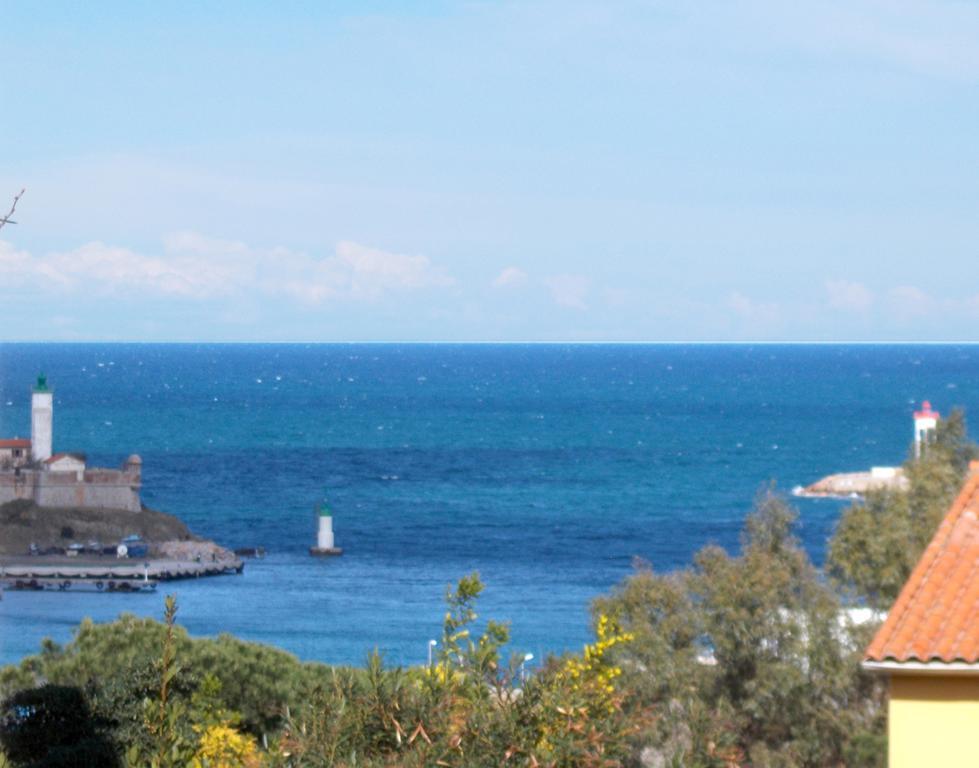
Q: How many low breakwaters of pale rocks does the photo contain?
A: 1